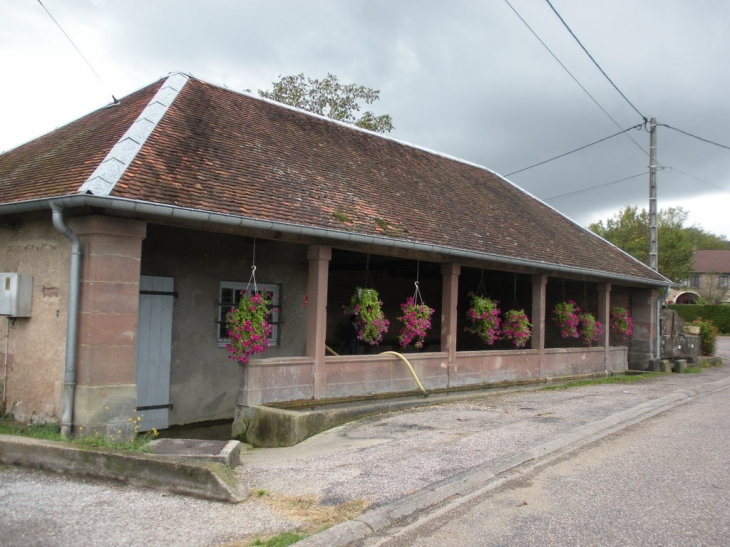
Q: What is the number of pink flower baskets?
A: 8